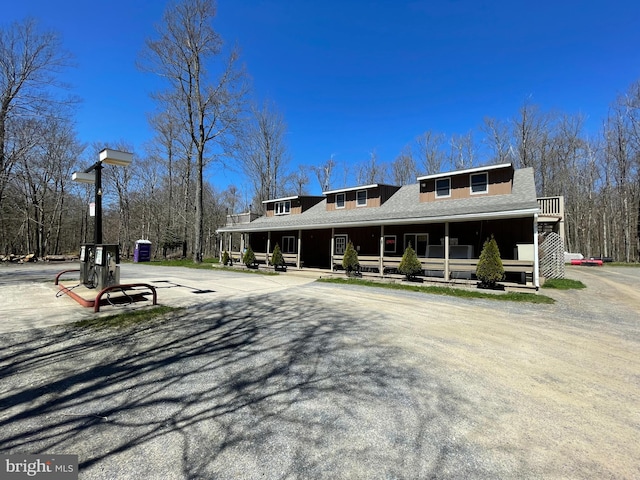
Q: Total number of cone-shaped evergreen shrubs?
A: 6